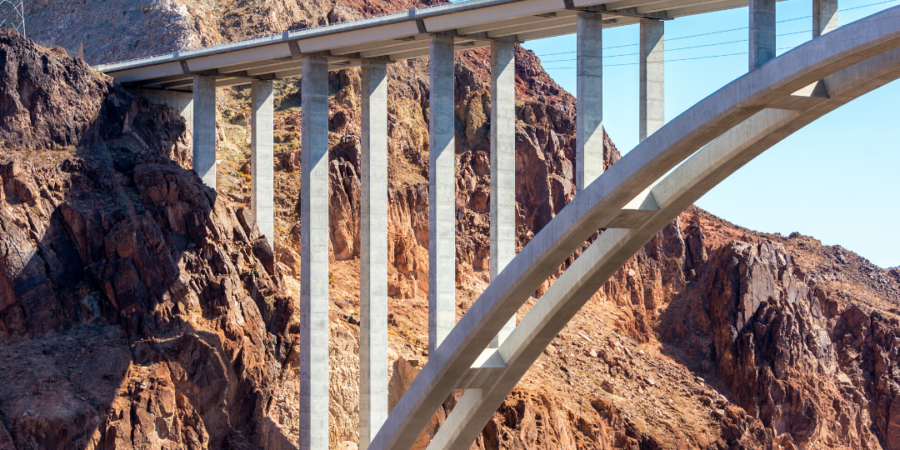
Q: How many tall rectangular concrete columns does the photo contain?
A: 10